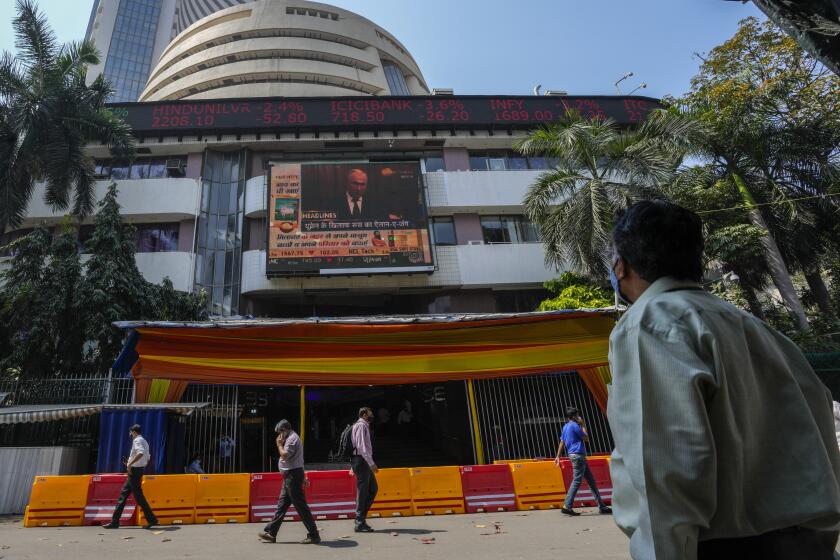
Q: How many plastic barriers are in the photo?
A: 11